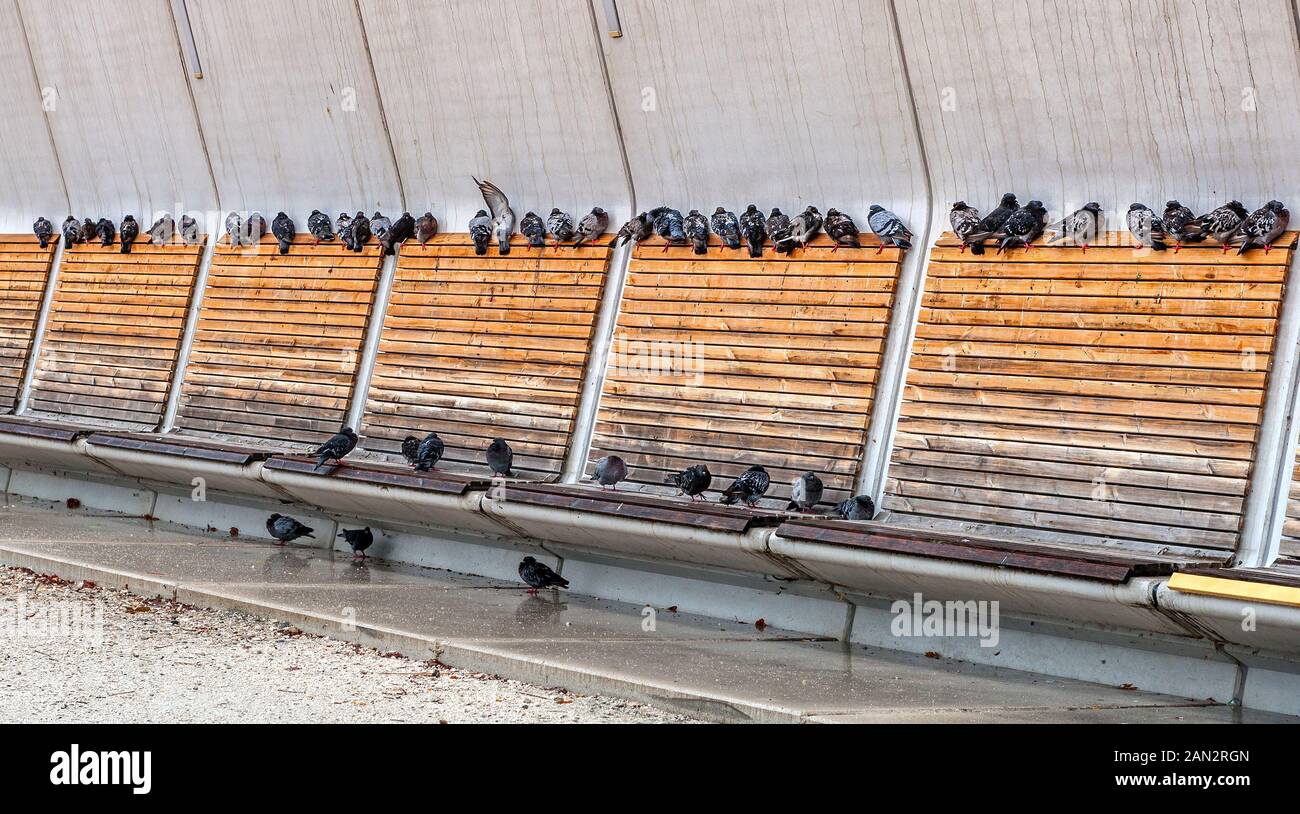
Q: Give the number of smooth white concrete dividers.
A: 6